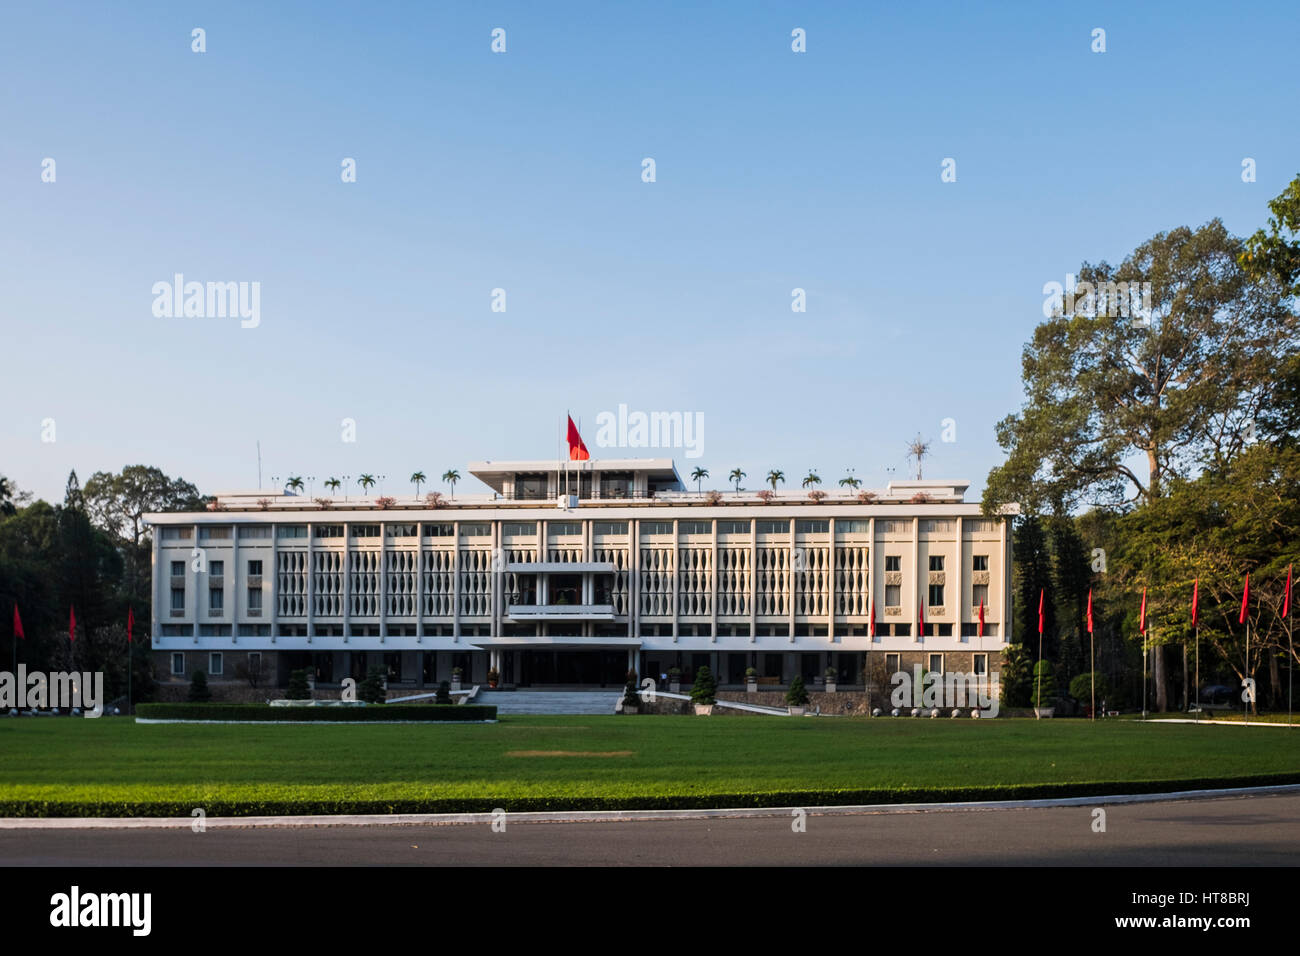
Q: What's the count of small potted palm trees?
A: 10